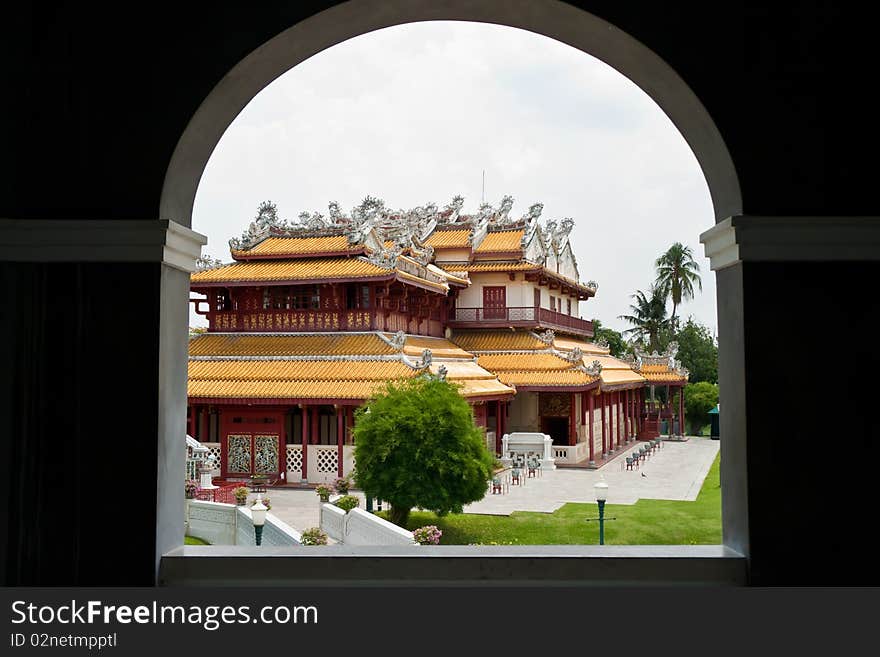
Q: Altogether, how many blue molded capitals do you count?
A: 0